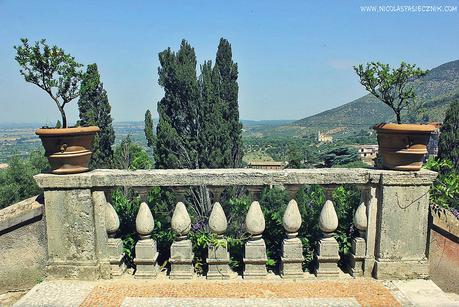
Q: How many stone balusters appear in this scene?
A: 8